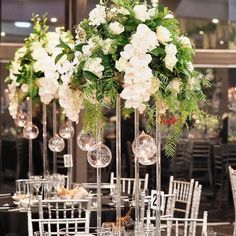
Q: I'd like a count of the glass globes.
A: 8